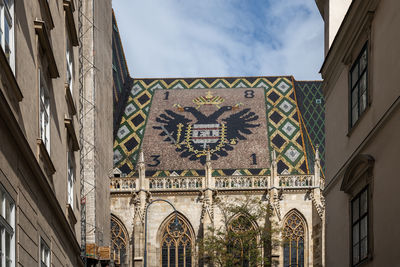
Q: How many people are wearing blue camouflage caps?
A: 0